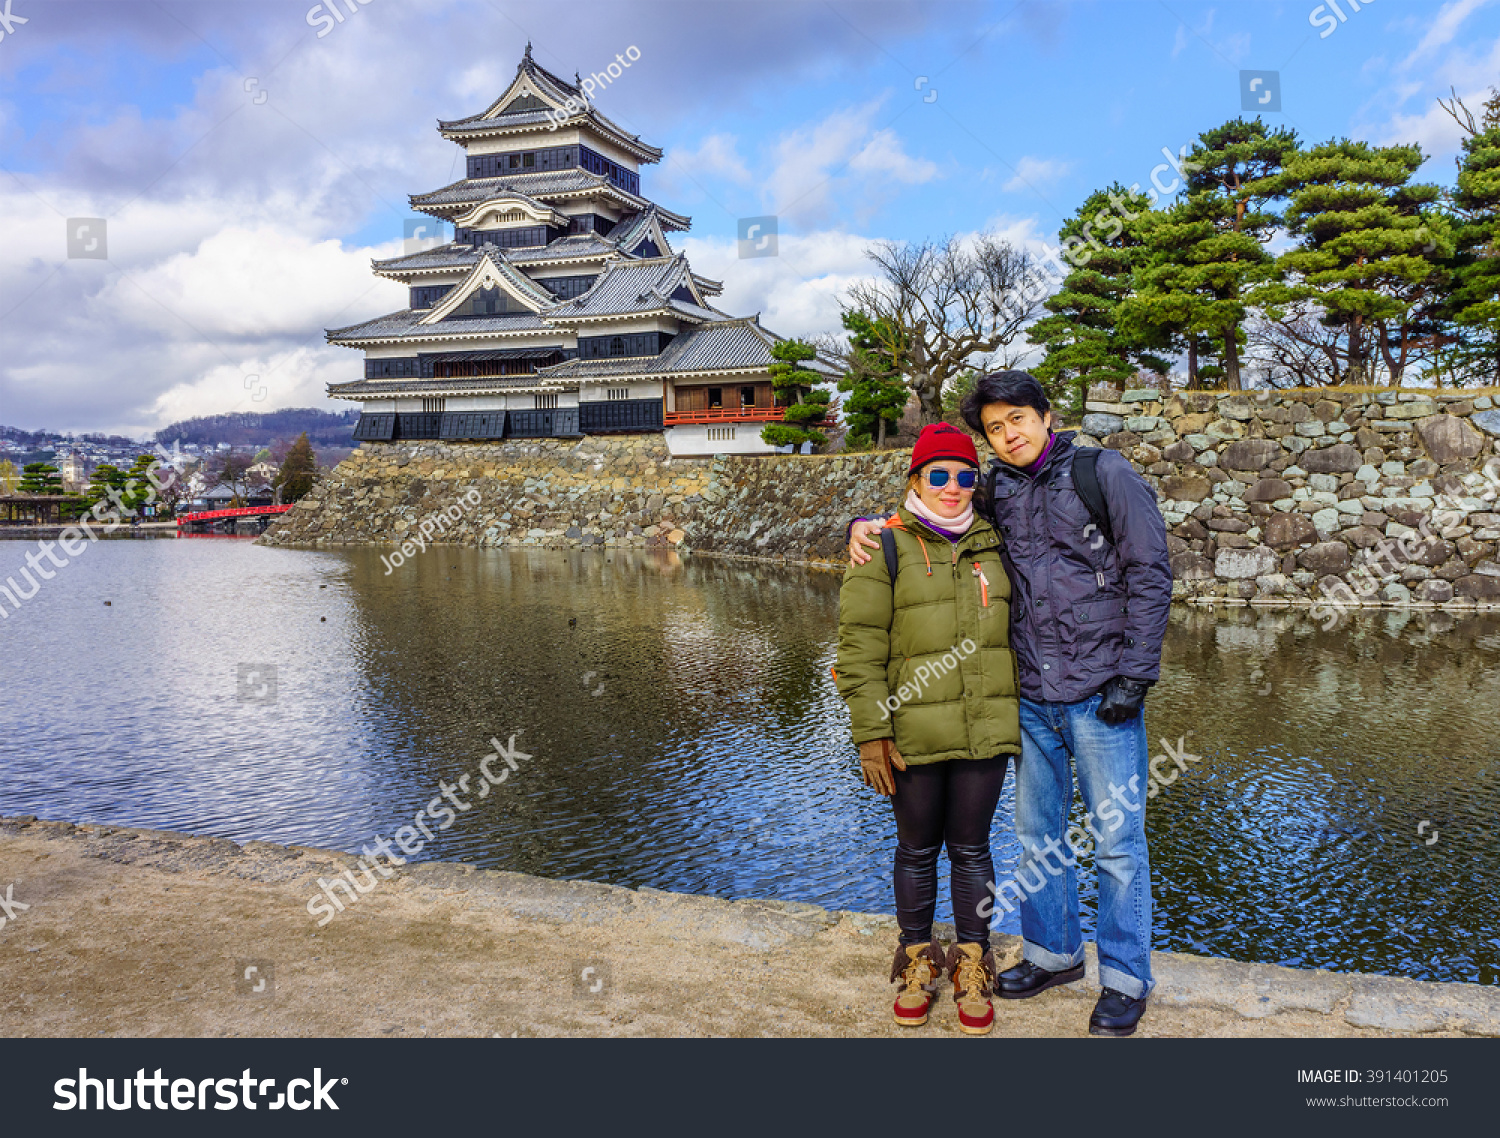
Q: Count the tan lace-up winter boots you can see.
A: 2